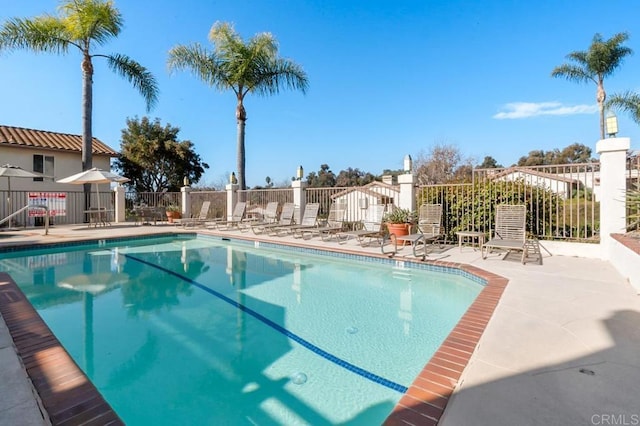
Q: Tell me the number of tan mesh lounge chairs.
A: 9